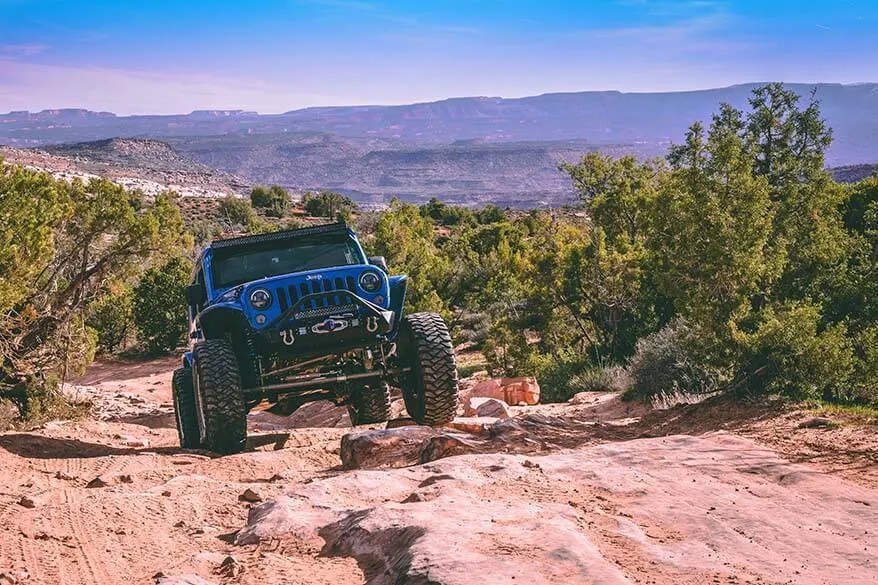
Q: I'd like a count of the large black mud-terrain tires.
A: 4